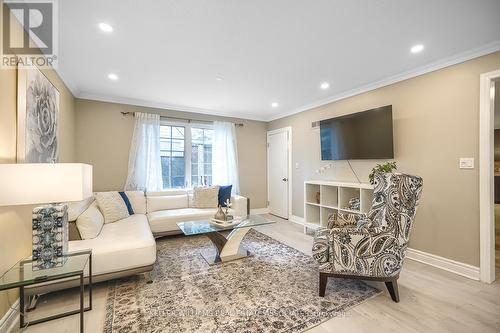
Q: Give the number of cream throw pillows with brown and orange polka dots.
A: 0